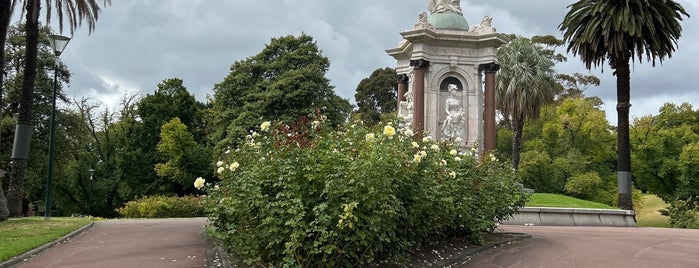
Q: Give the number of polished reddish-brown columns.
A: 3